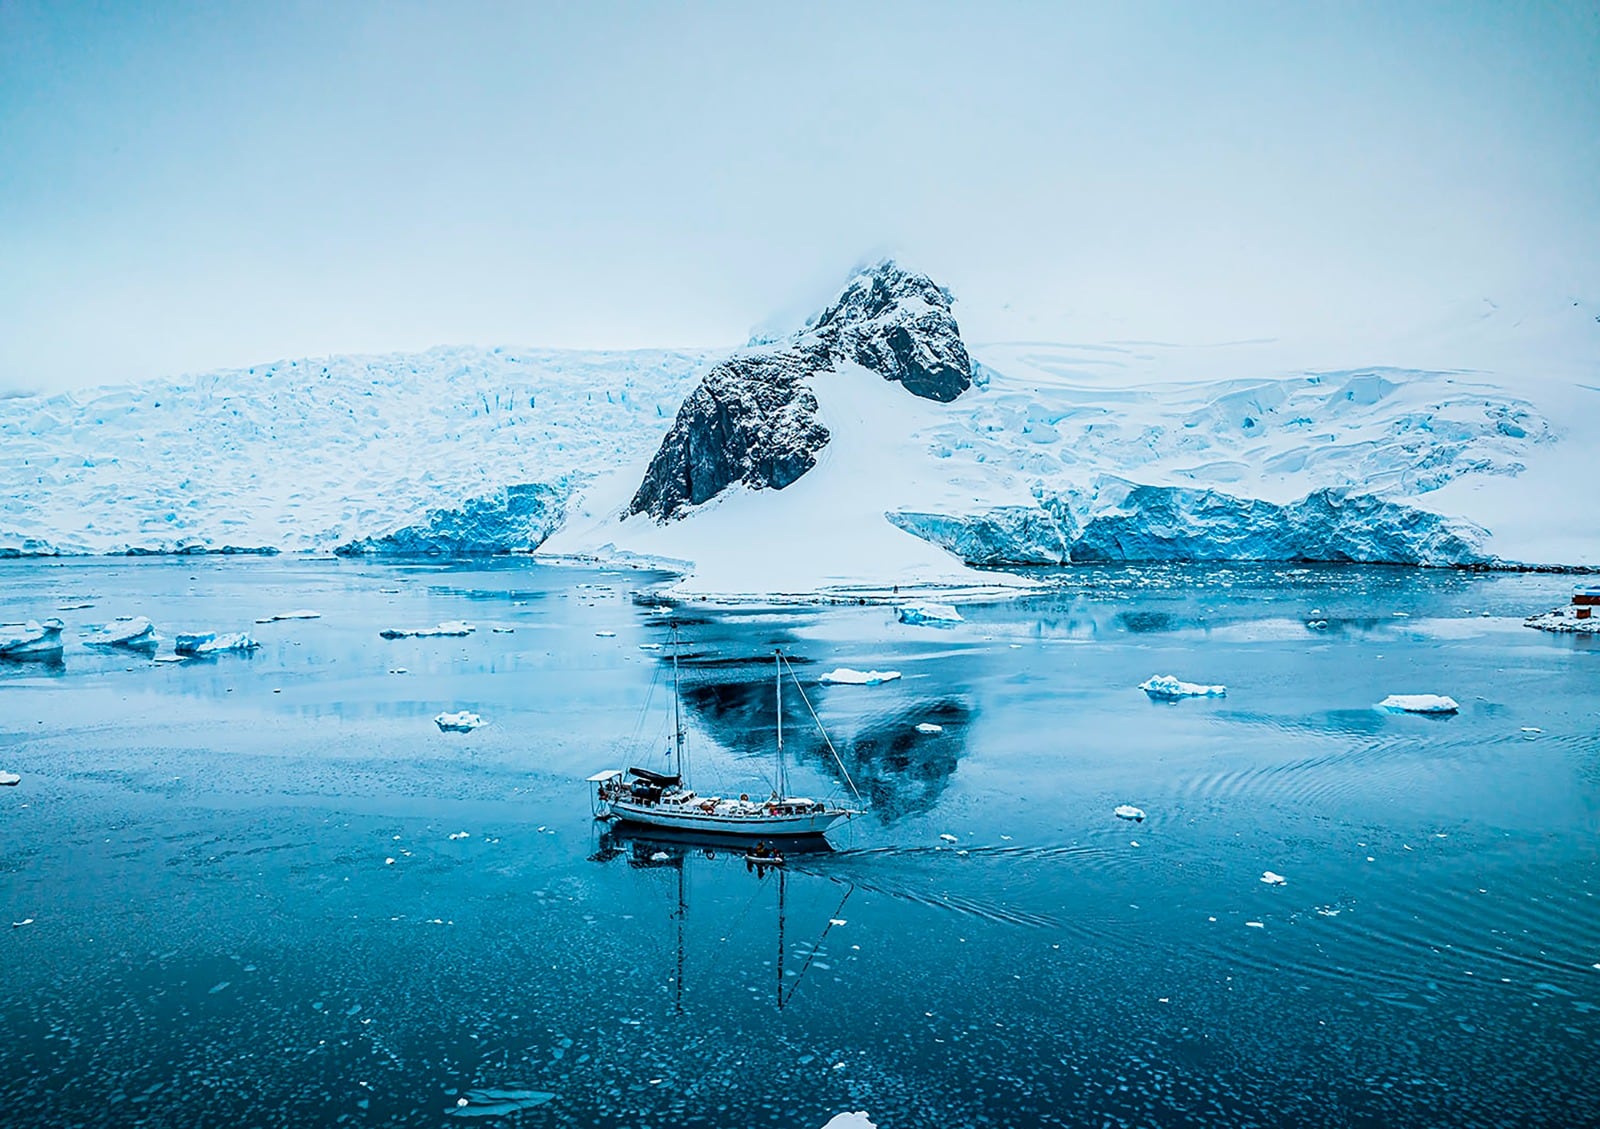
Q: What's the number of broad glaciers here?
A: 2